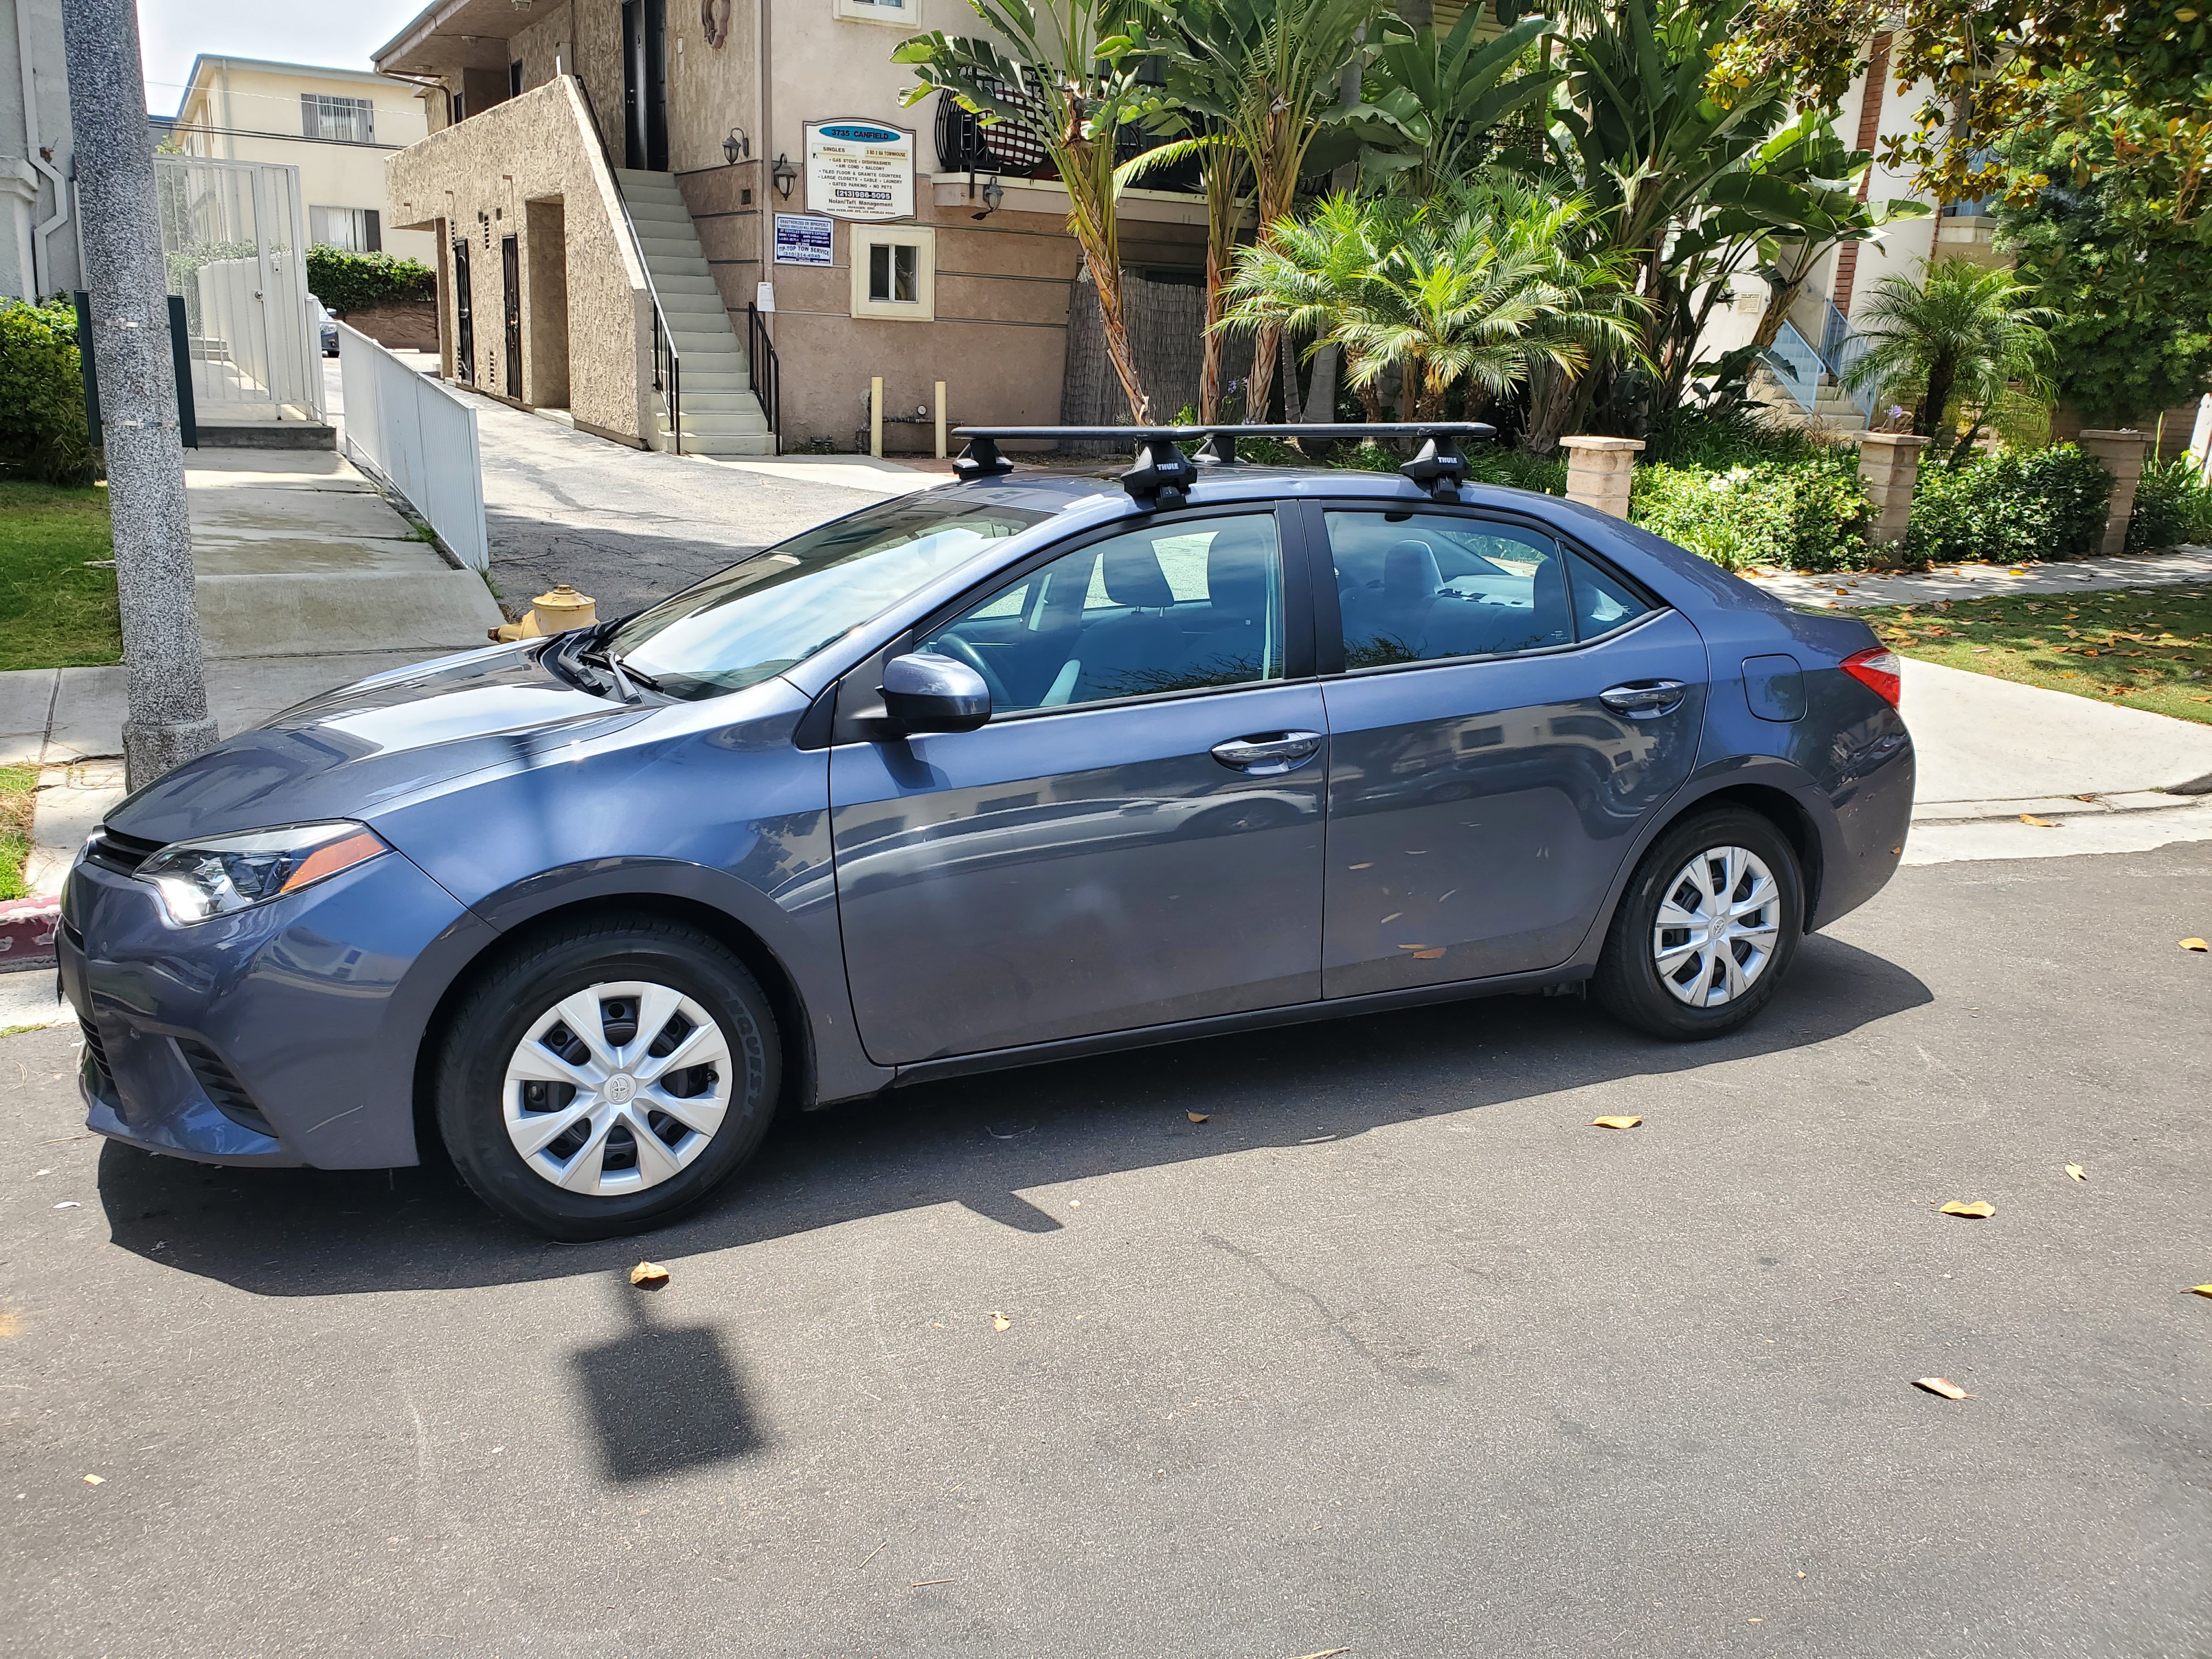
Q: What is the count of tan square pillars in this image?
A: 3